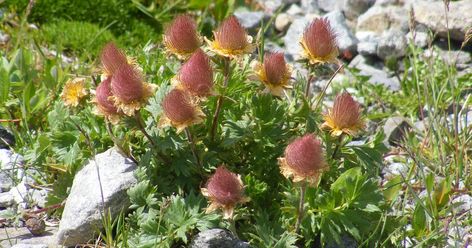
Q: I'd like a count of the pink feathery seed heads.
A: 12